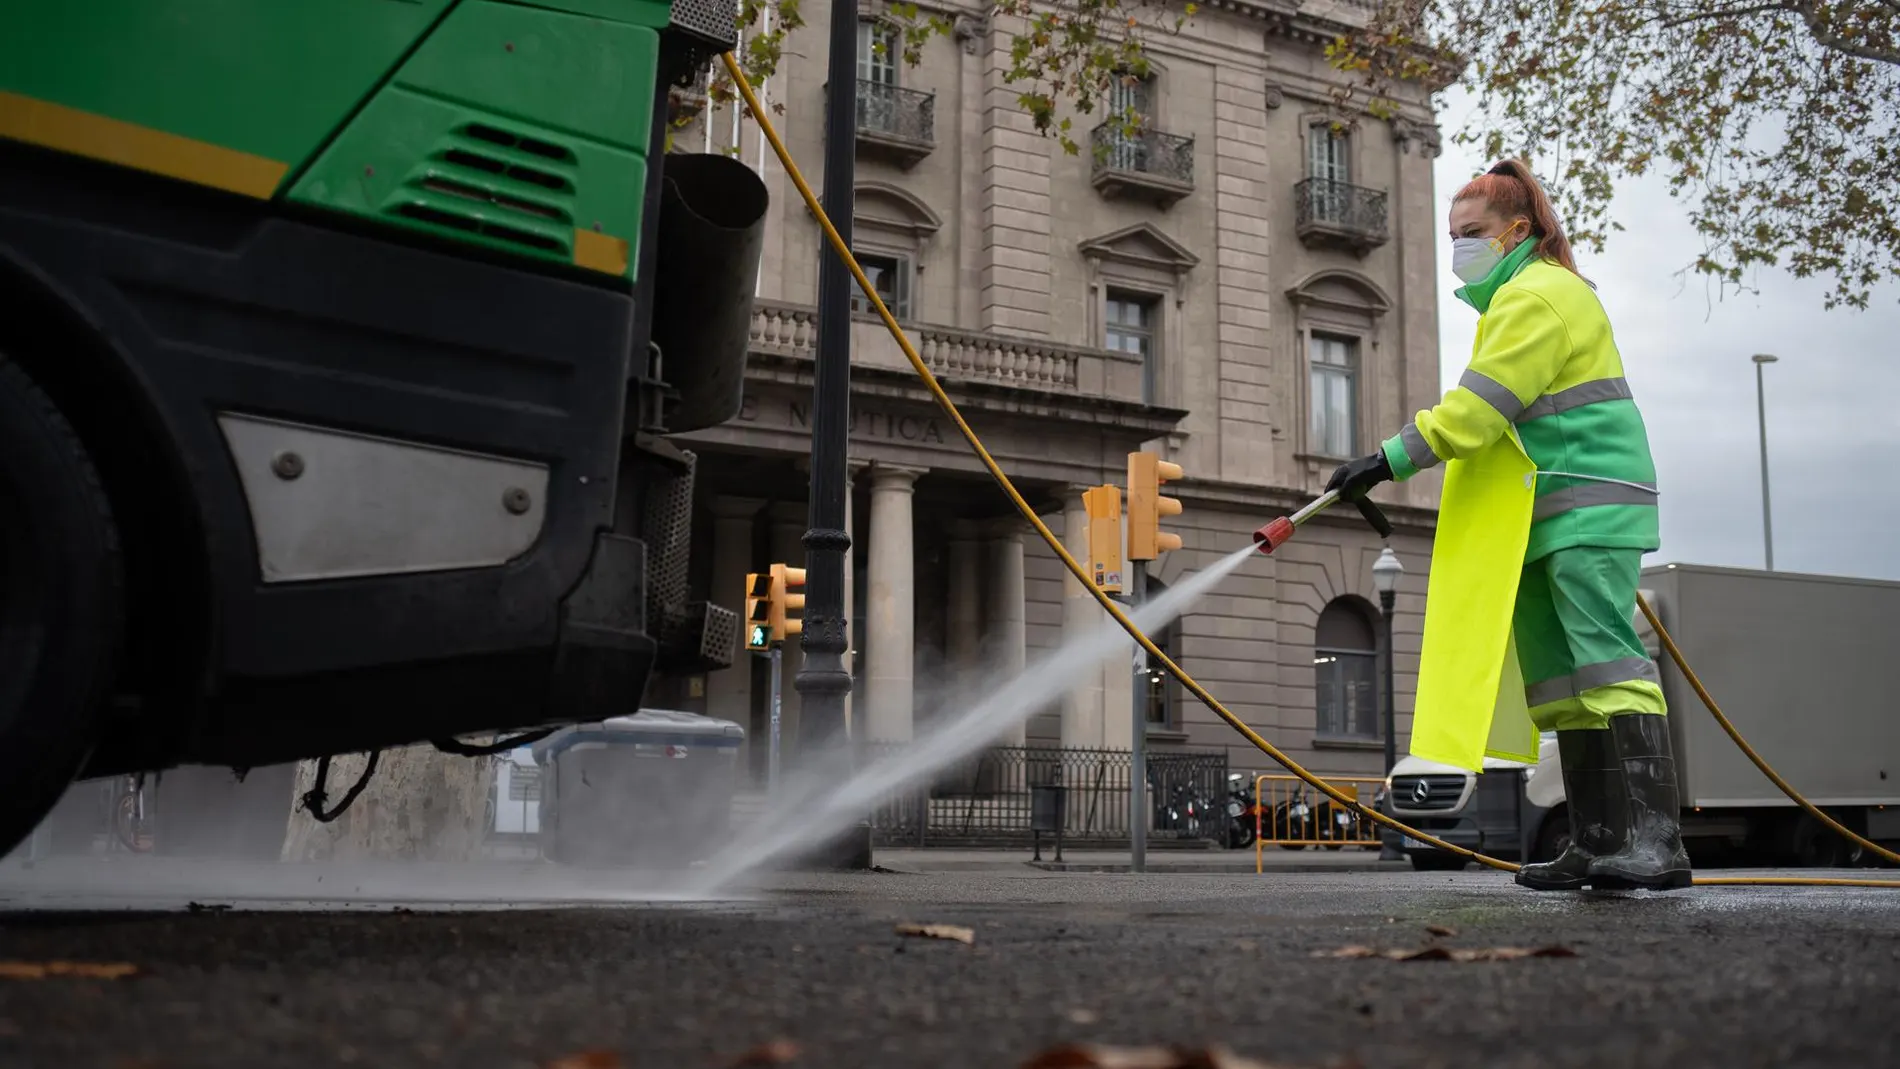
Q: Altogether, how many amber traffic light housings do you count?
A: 4